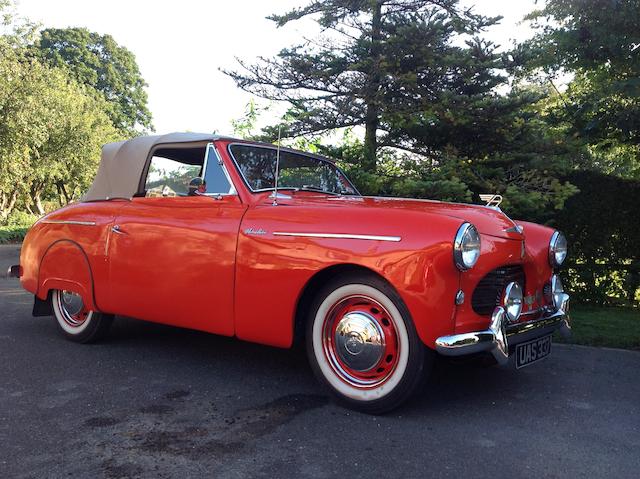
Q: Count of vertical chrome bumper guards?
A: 2